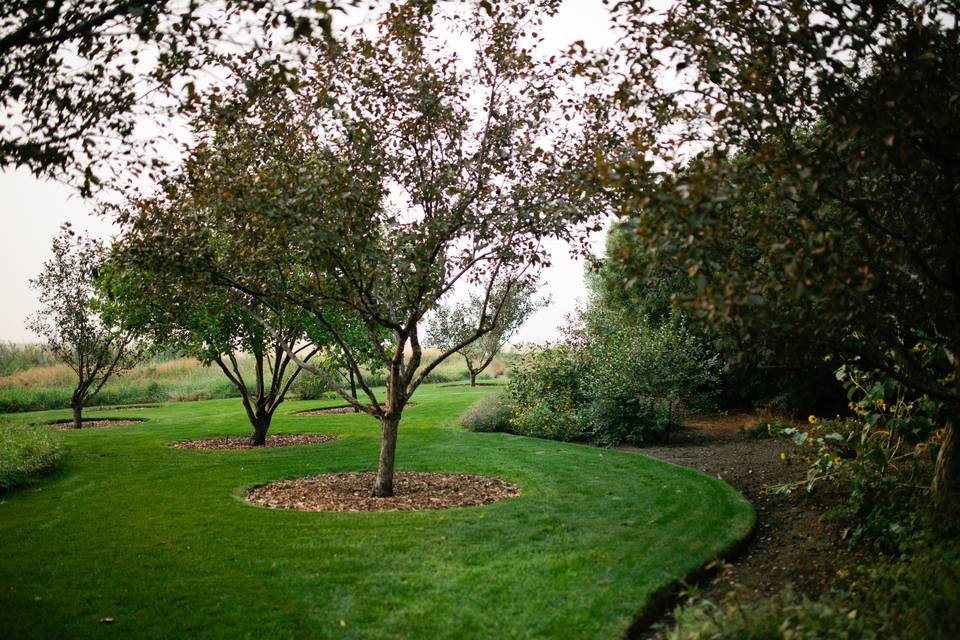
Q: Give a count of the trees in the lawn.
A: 5